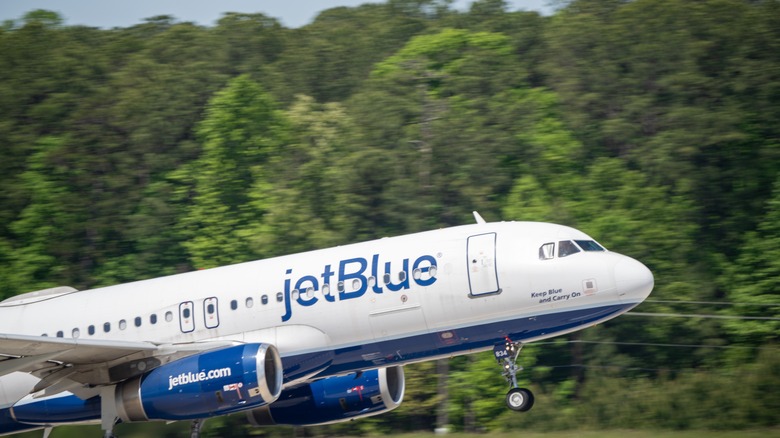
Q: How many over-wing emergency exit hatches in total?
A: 2